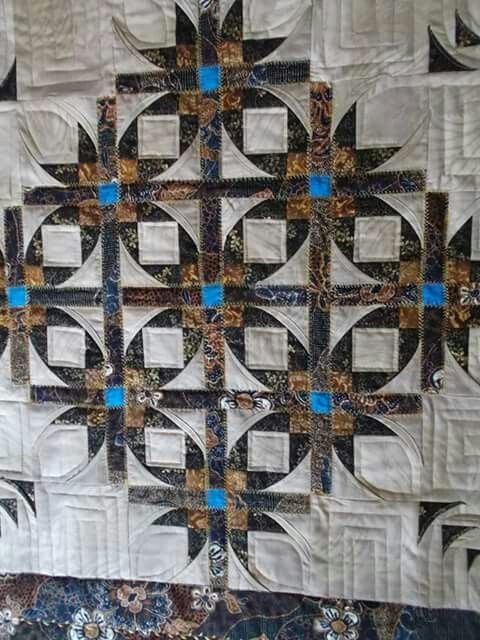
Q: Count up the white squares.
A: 12